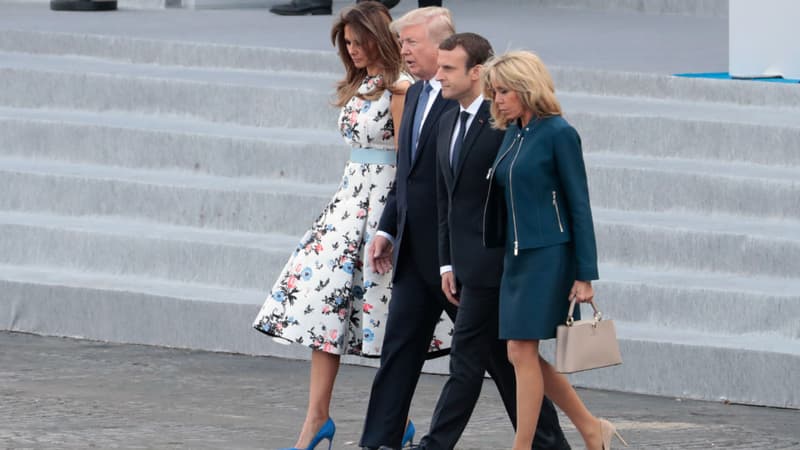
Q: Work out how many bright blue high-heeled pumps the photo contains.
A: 2